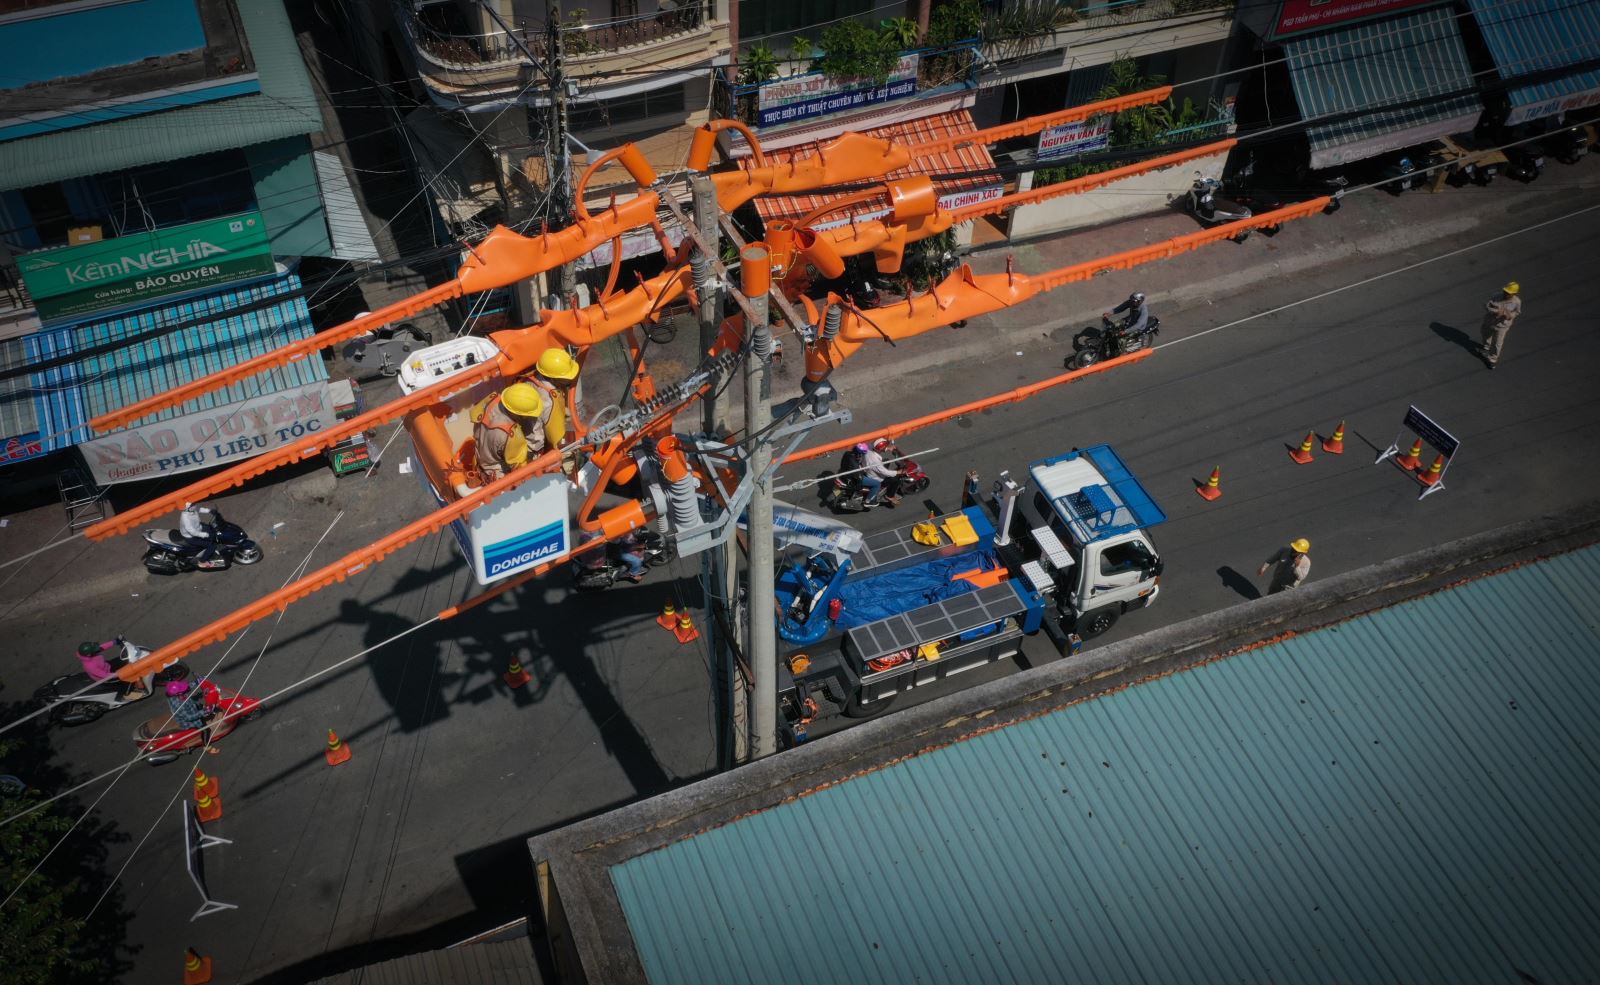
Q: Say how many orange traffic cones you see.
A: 12